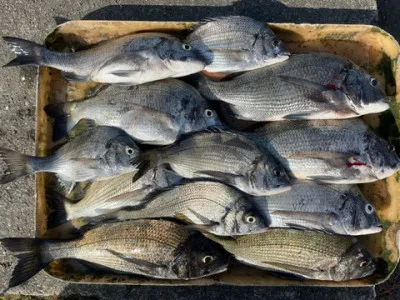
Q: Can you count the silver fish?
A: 12